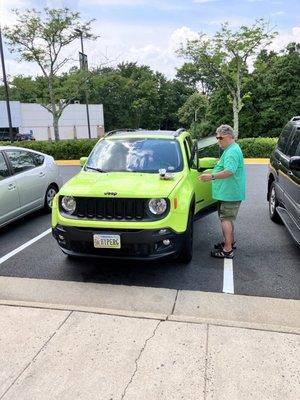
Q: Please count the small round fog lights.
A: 2